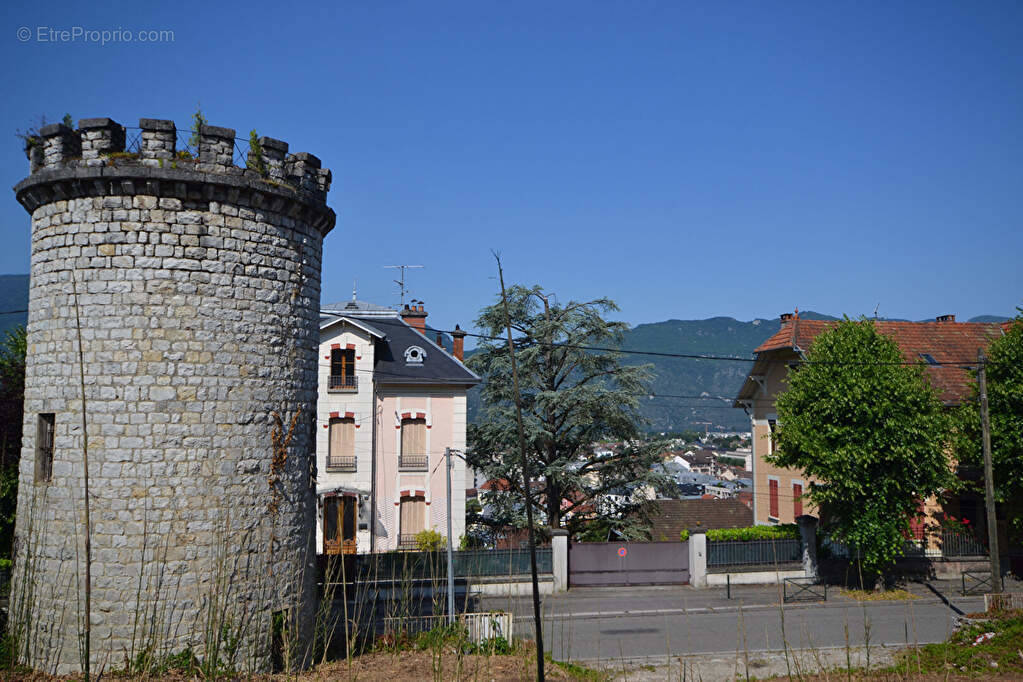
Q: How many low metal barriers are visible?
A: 2